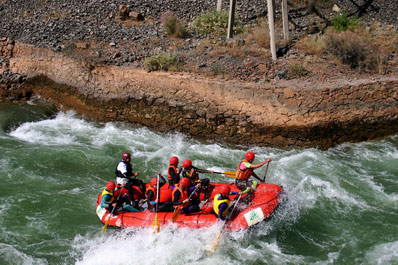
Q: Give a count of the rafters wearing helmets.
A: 8